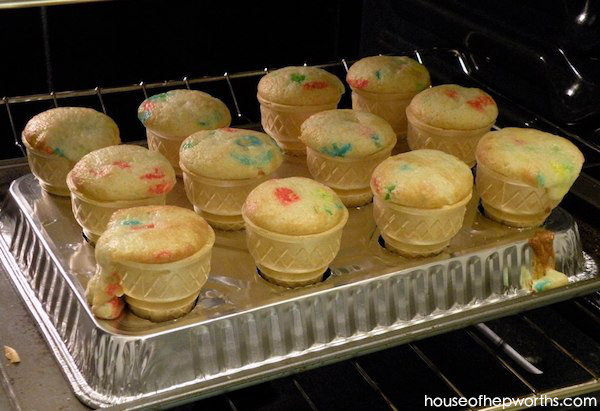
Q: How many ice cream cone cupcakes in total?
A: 12